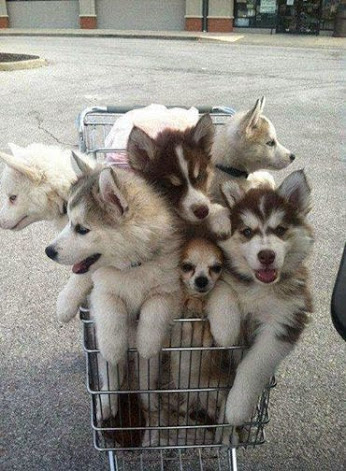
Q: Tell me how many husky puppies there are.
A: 5